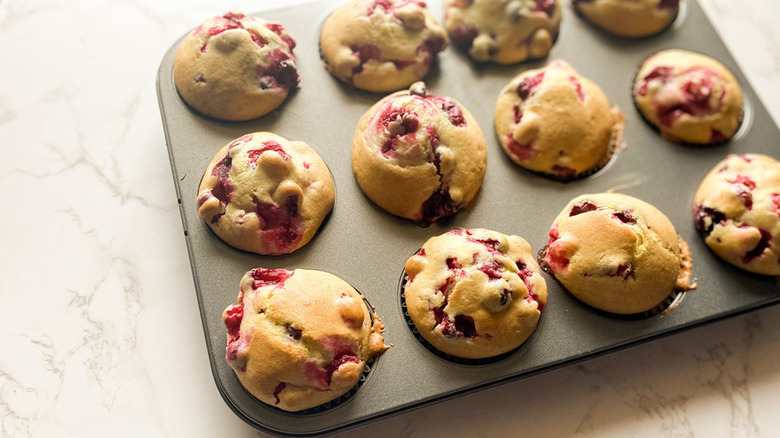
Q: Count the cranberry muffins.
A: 12